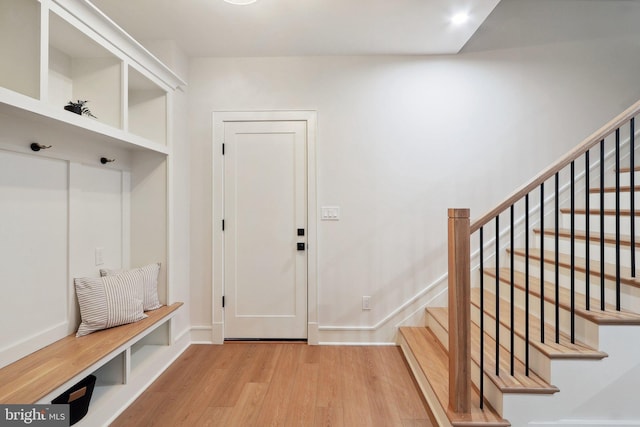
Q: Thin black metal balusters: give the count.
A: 11